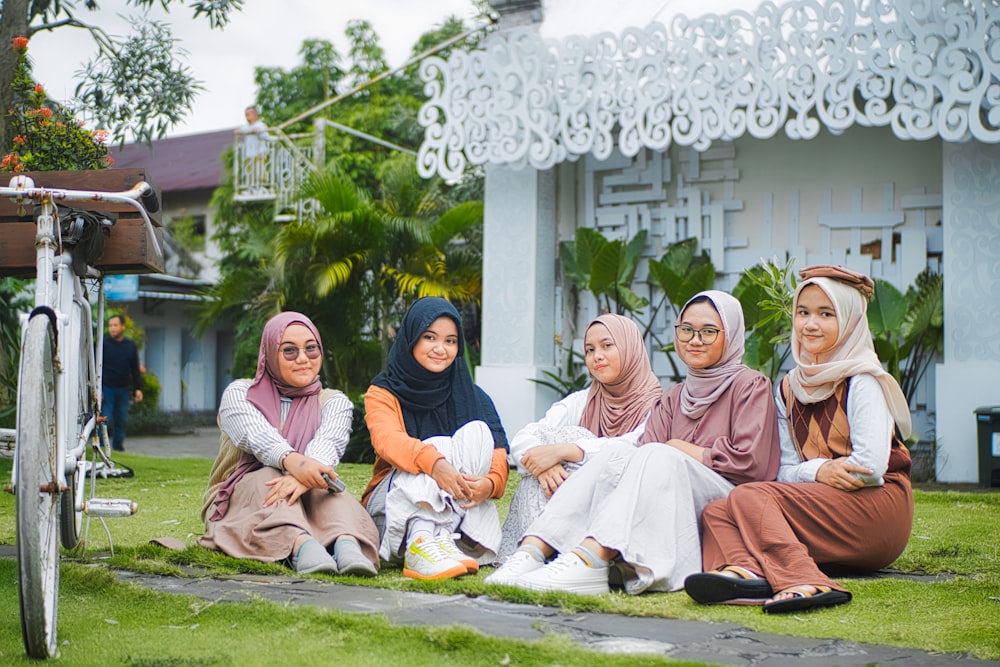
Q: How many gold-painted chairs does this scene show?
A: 0